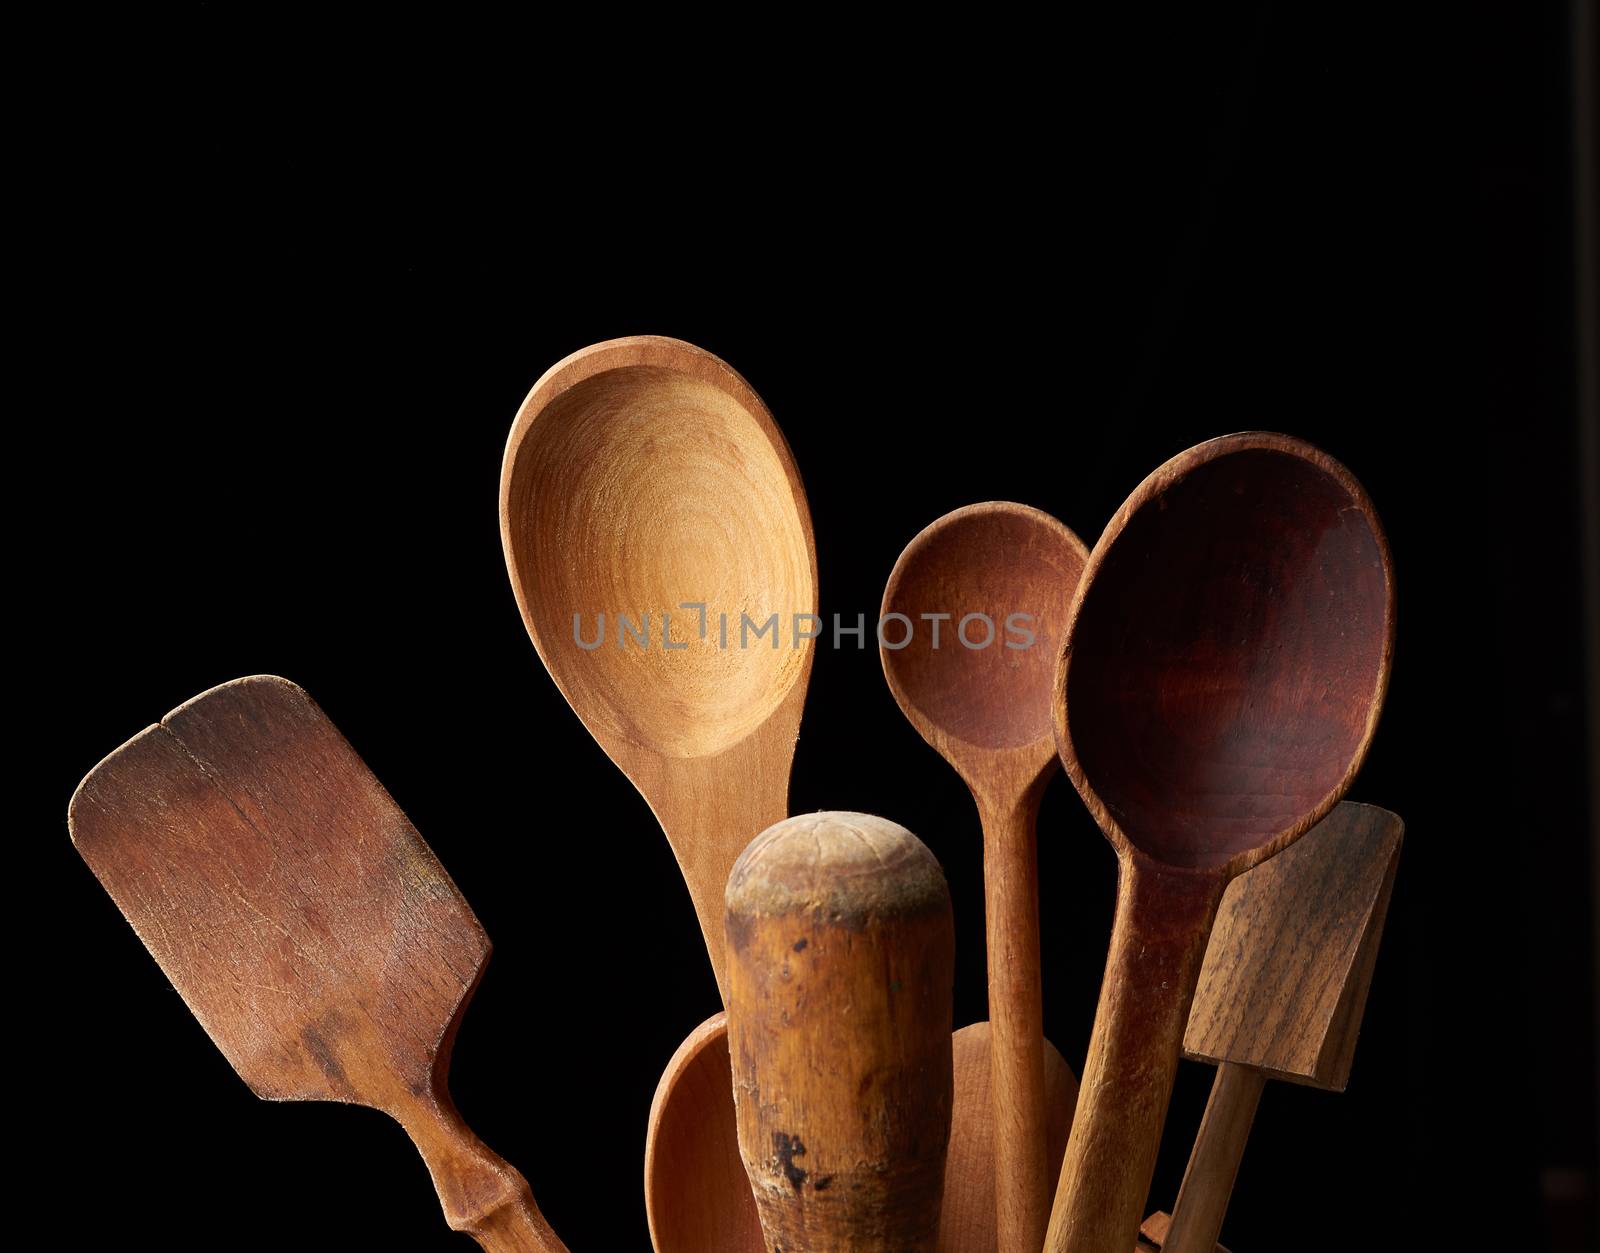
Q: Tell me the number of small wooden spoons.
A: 1